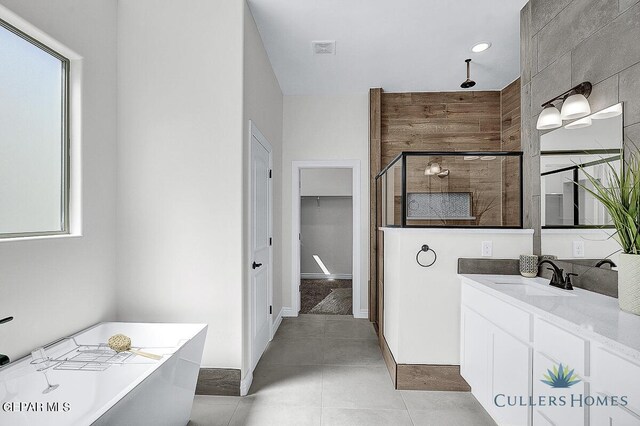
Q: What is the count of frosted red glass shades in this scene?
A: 0